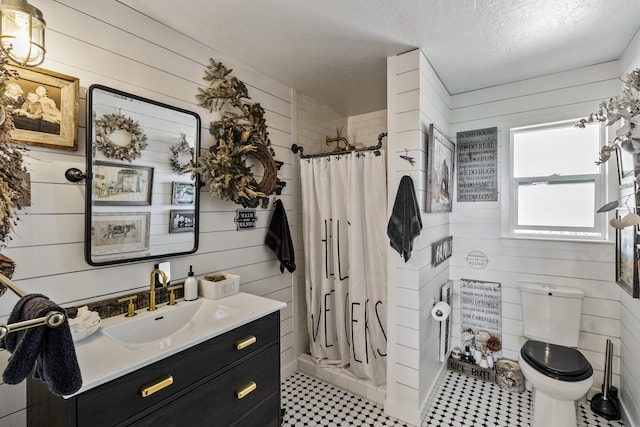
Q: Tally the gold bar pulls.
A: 3